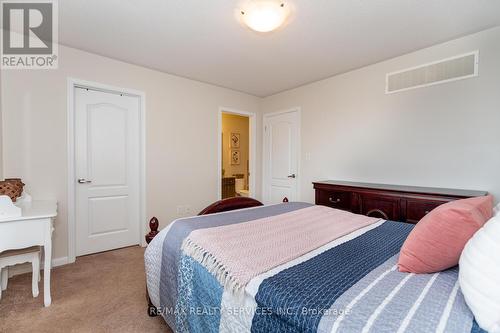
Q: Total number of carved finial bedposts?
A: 2